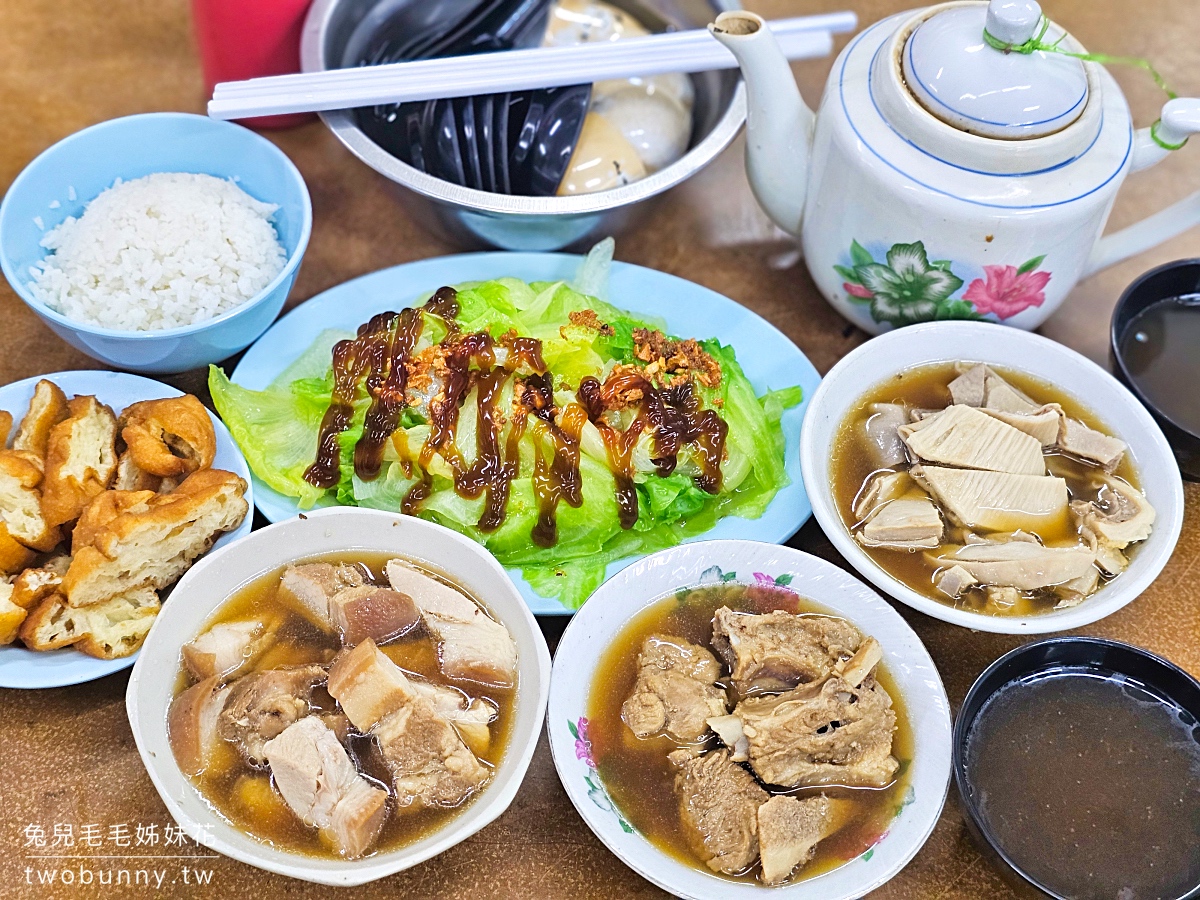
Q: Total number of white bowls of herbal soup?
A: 3